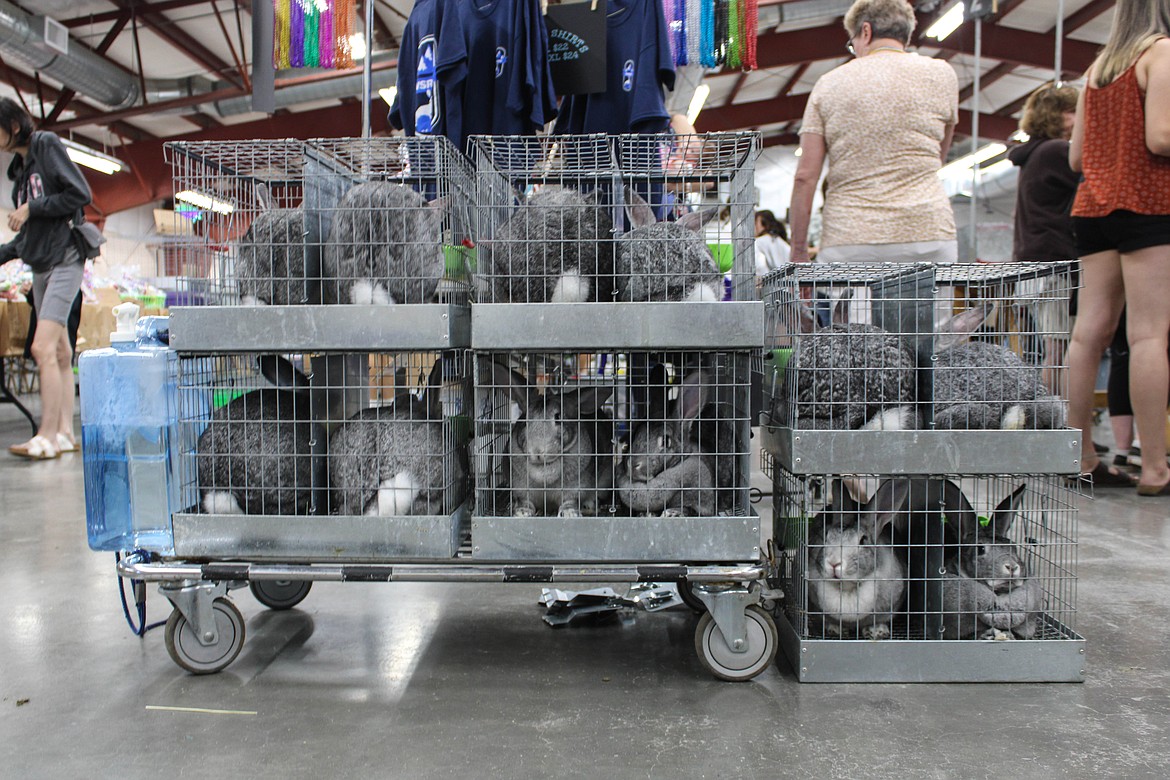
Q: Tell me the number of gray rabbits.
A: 12